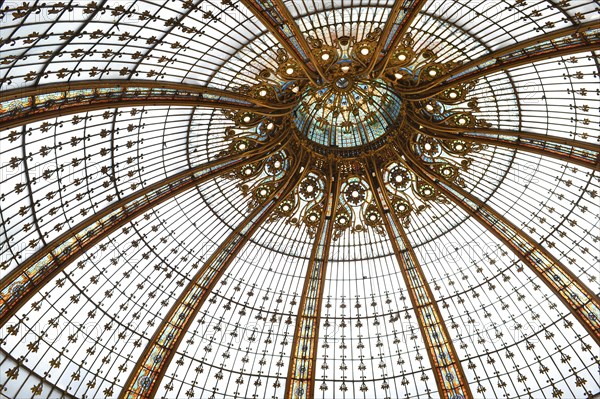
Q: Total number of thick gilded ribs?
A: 10